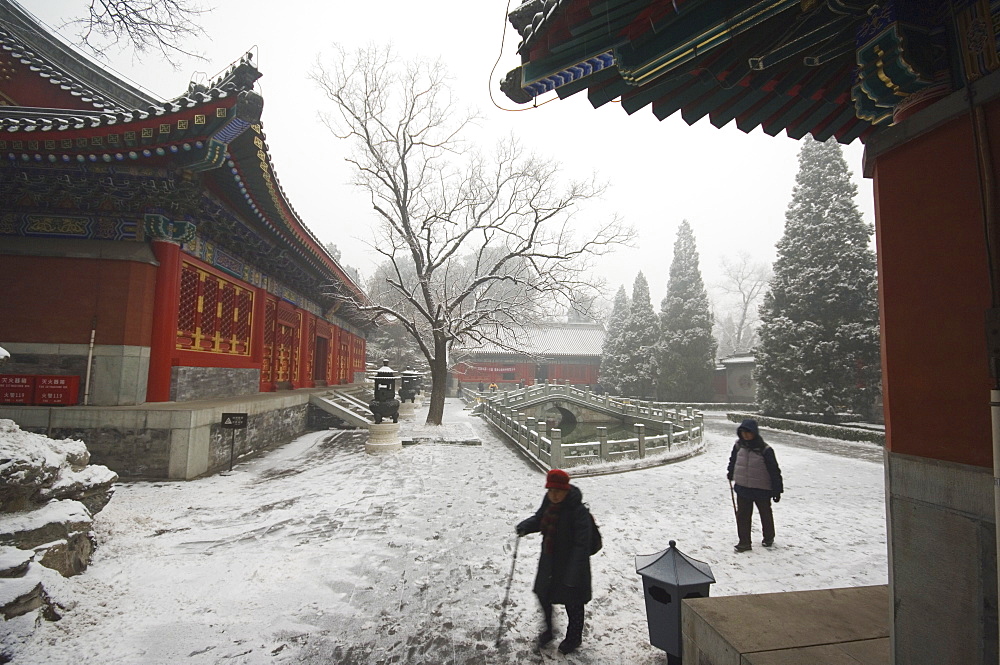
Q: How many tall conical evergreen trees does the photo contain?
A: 4